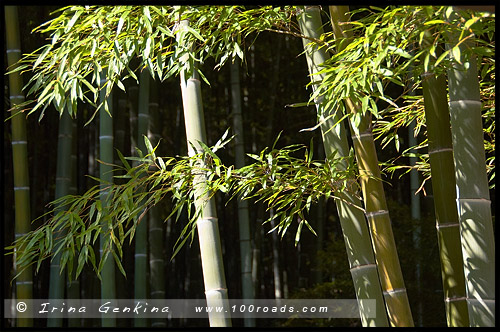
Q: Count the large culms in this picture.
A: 5